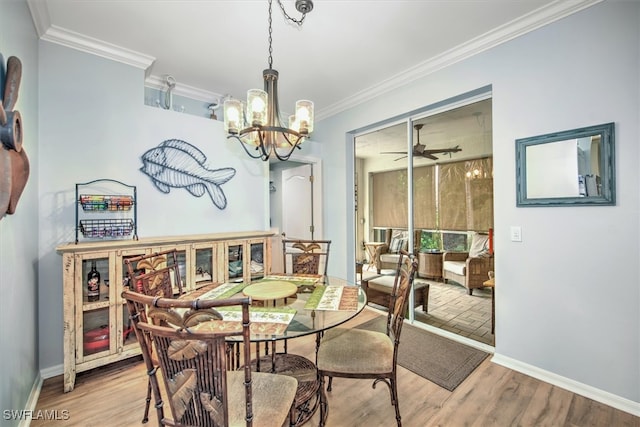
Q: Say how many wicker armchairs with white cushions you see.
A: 2